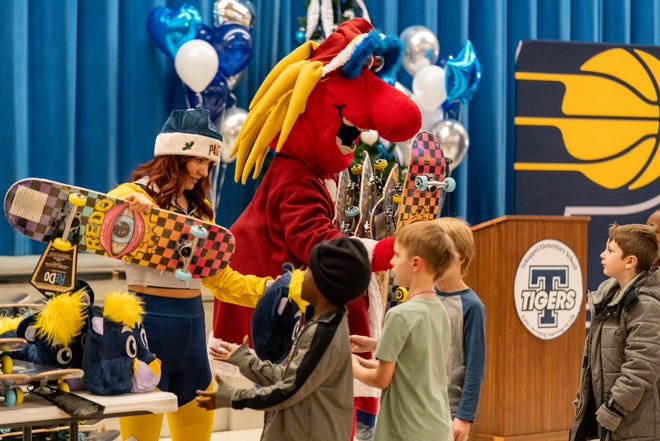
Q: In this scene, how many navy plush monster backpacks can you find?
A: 4